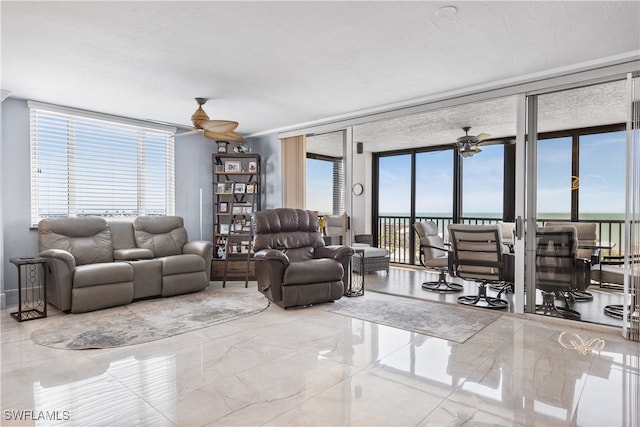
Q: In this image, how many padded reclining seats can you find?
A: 3